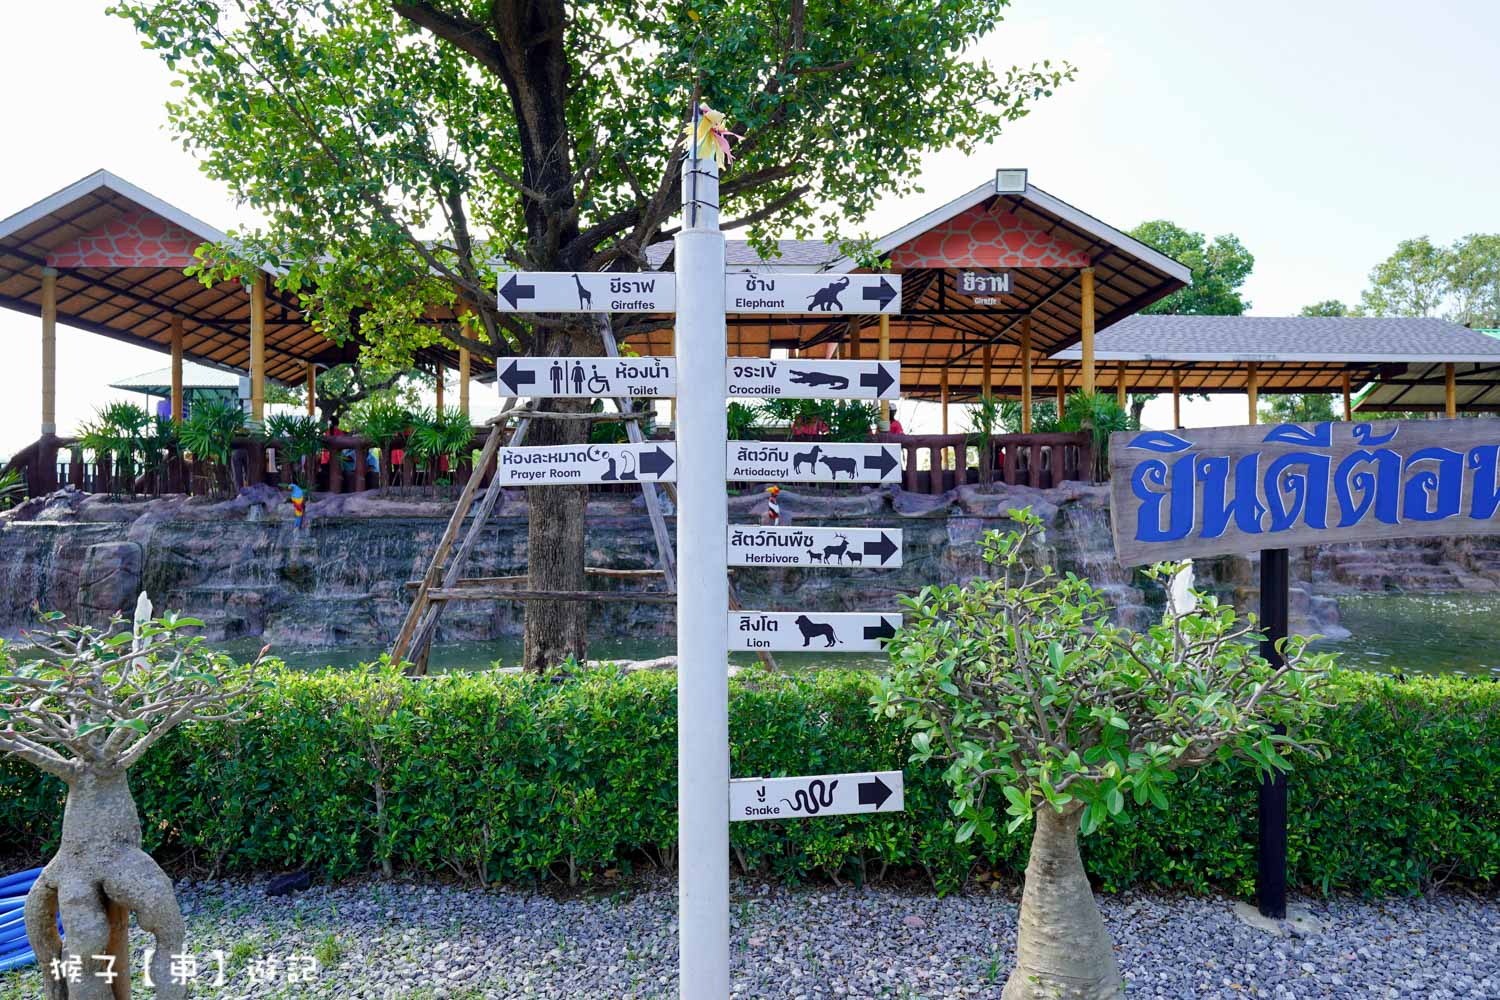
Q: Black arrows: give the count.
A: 9